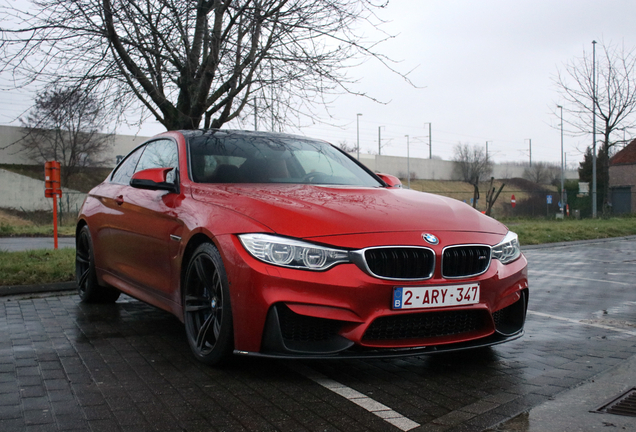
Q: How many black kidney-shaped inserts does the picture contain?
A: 2